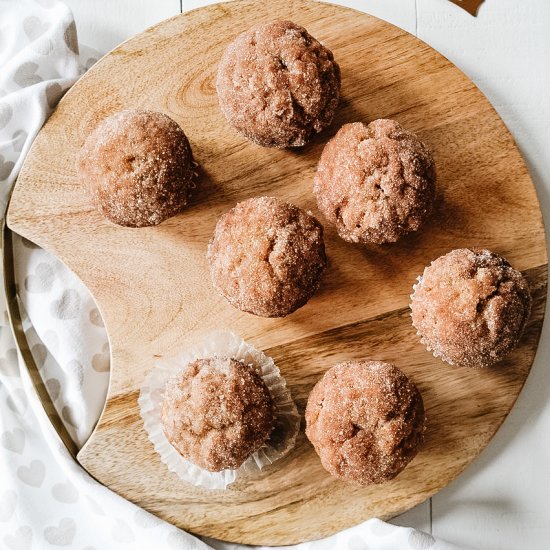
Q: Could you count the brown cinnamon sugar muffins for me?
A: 7